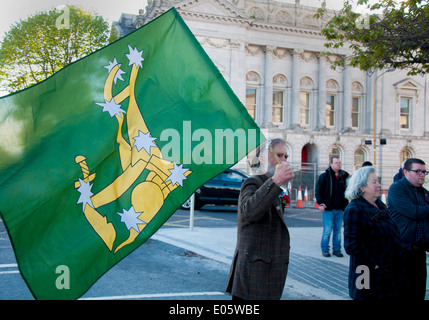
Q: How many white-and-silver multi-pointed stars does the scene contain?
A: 7